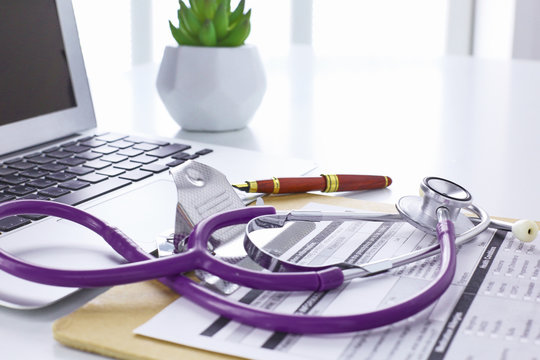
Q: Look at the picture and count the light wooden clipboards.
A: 1